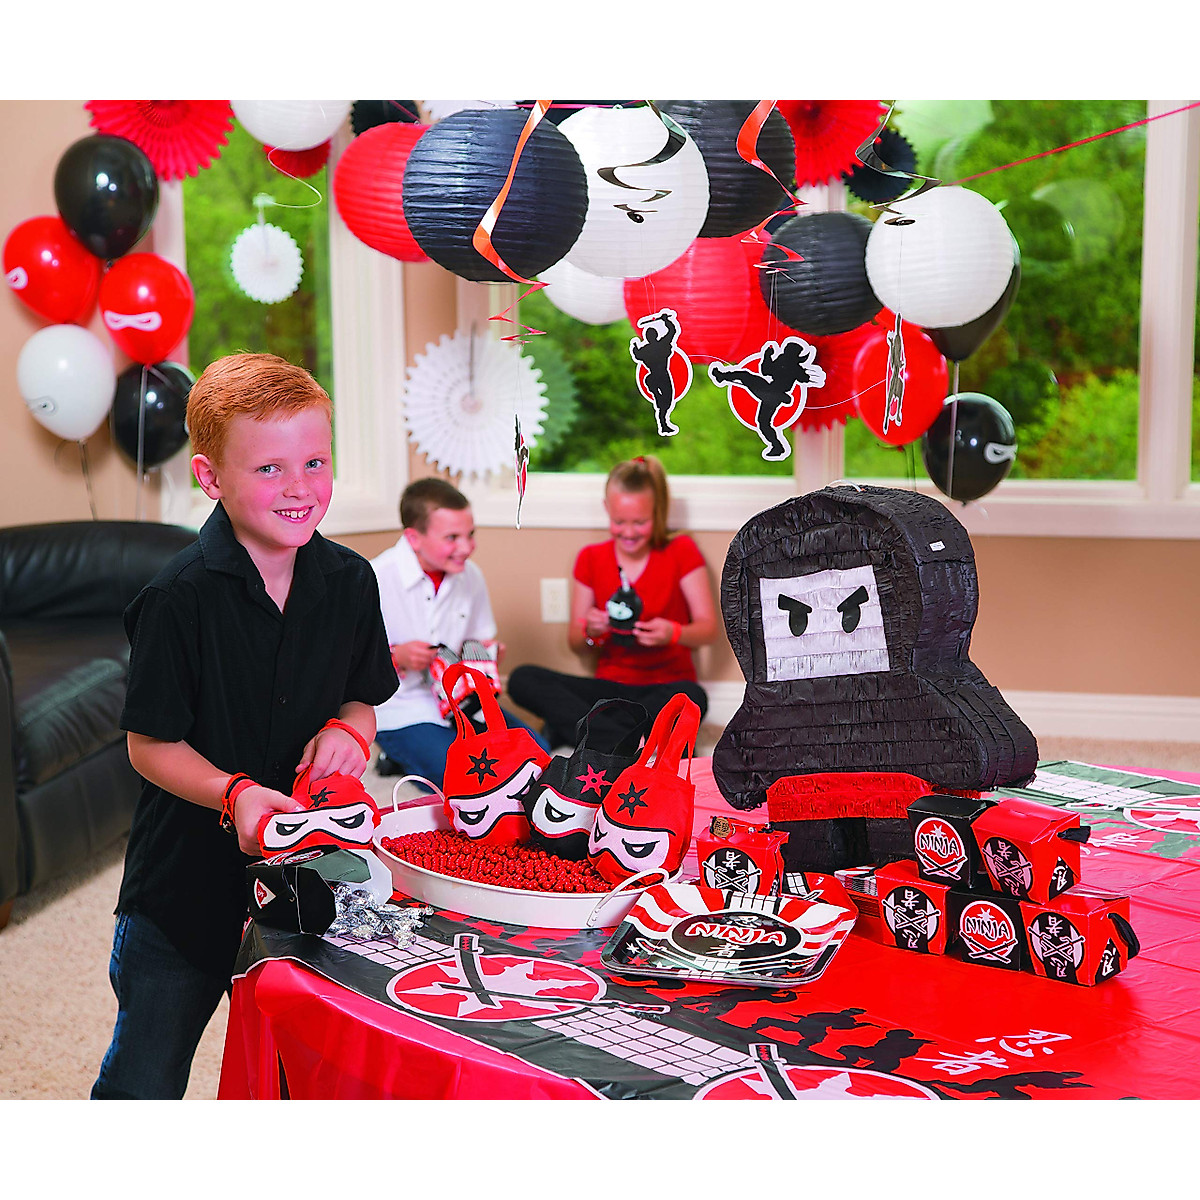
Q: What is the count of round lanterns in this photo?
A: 9